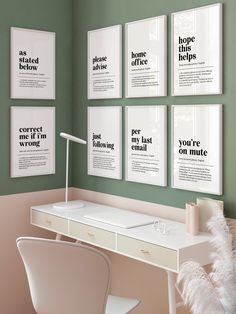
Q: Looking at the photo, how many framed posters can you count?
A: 8